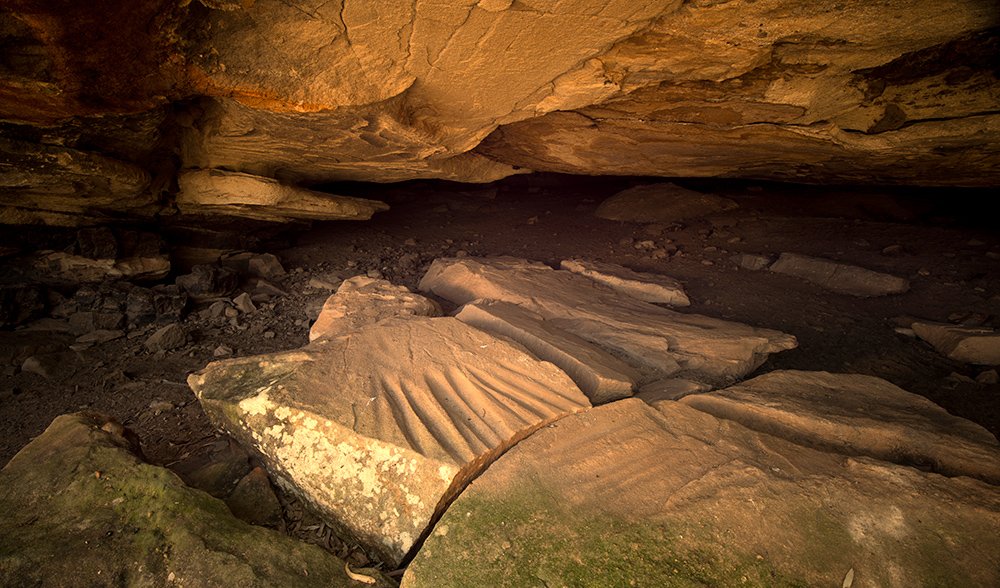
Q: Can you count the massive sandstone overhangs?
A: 1